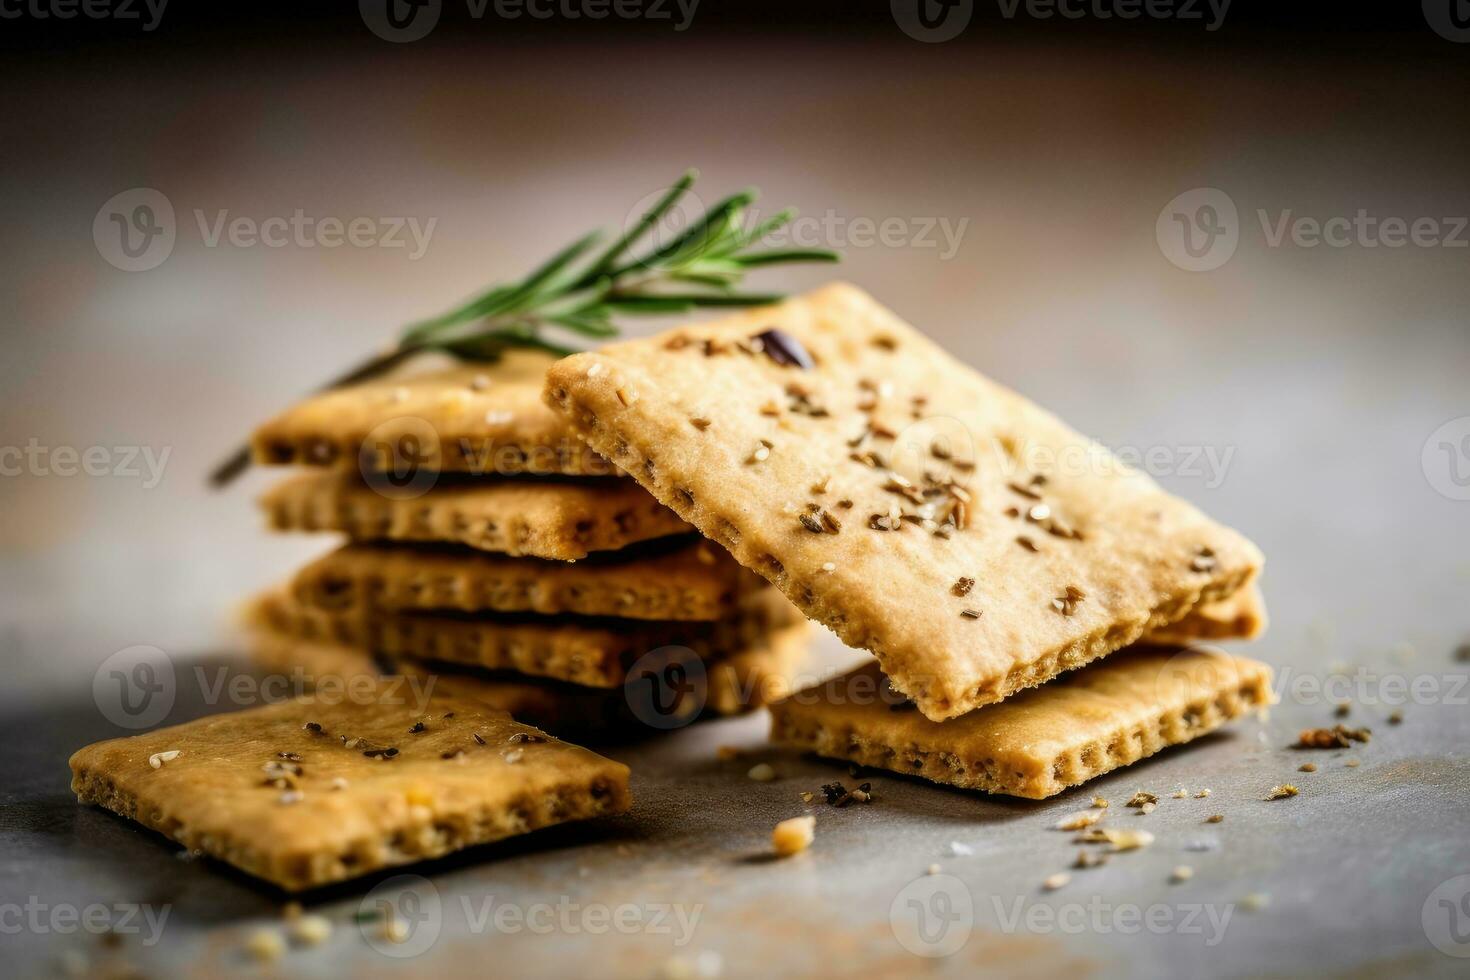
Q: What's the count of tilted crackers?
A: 1